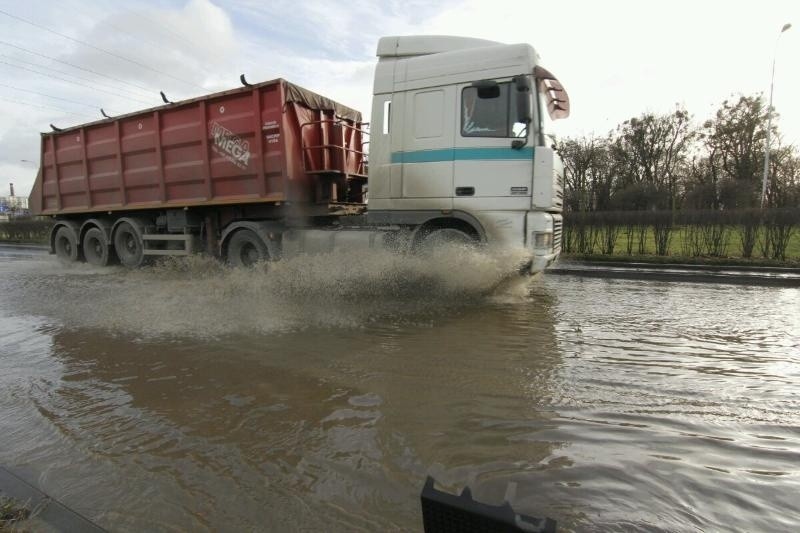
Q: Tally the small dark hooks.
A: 4